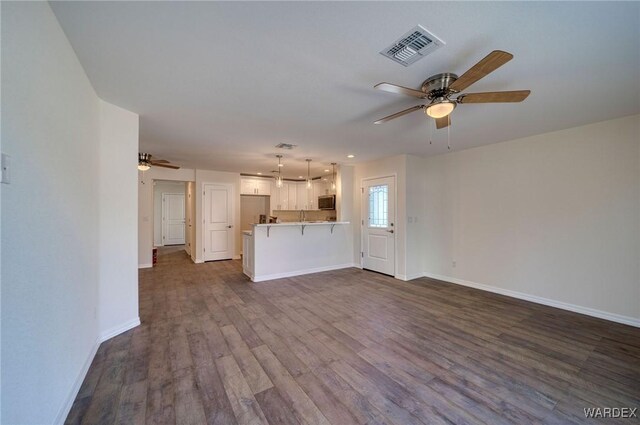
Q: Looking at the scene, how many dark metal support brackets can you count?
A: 3